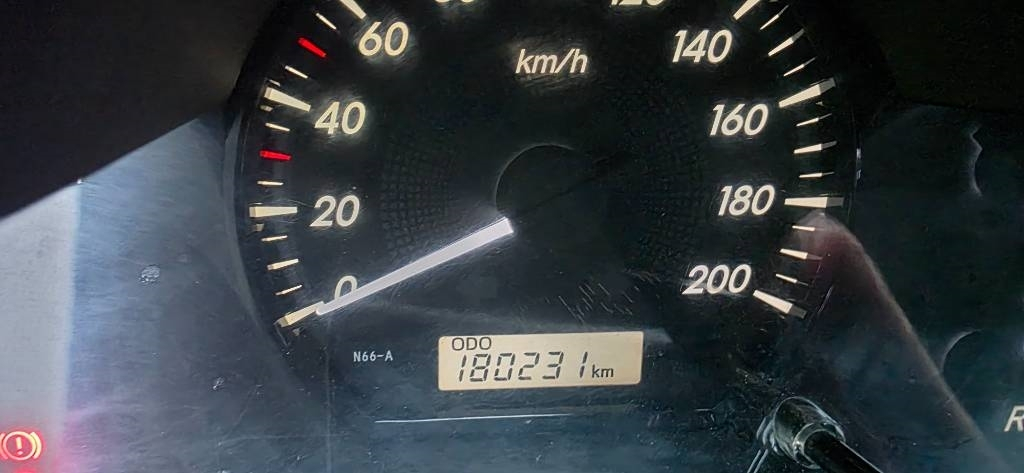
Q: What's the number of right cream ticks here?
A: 13